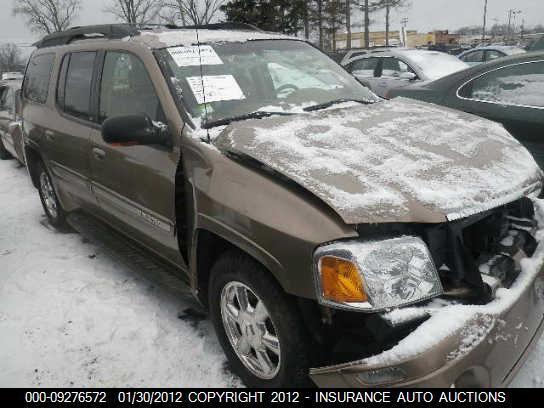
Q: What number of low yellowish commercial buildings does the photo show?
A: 1